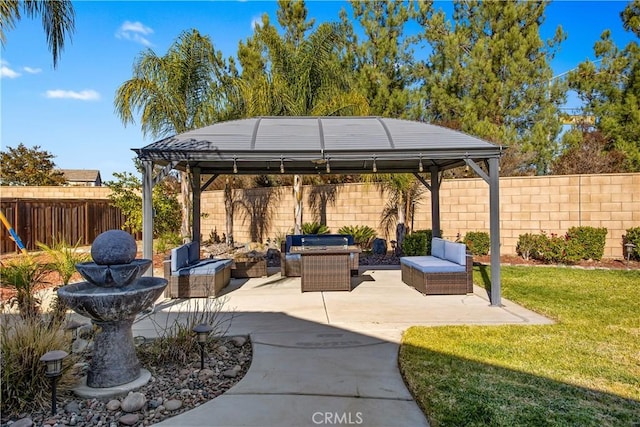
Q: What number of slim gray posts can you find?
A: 4